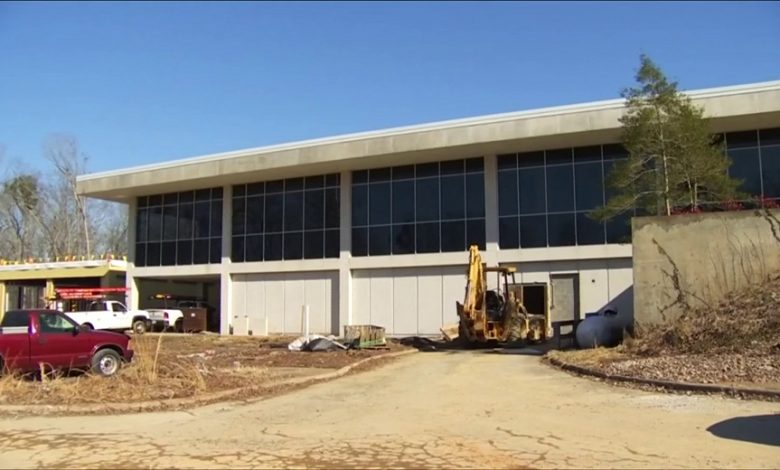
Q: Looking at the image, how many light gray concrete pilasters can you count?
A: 4